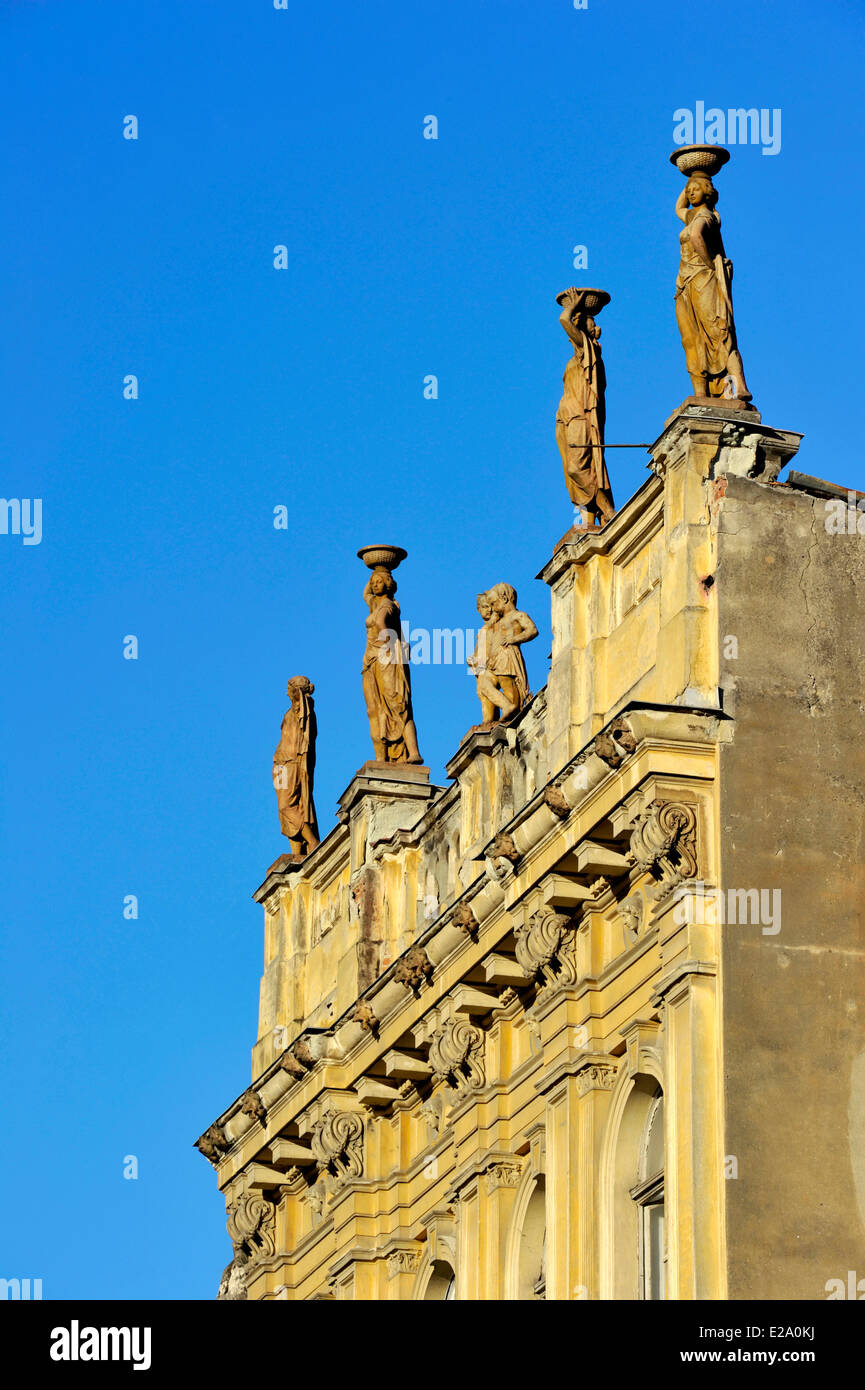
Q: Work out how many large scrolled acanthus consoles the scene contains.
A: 5